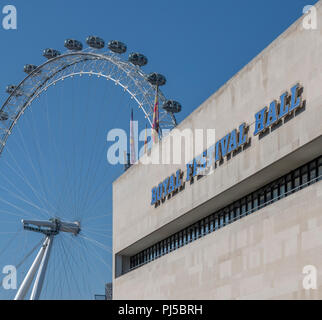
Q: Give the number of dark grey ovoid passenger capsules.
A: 10